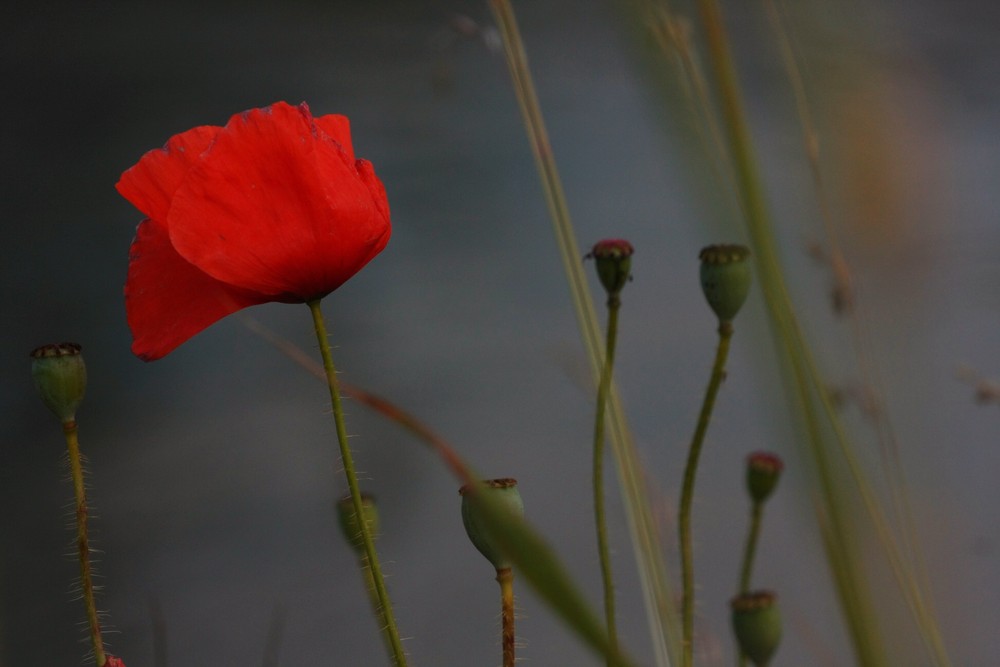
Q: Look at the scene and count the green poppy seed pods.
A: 7